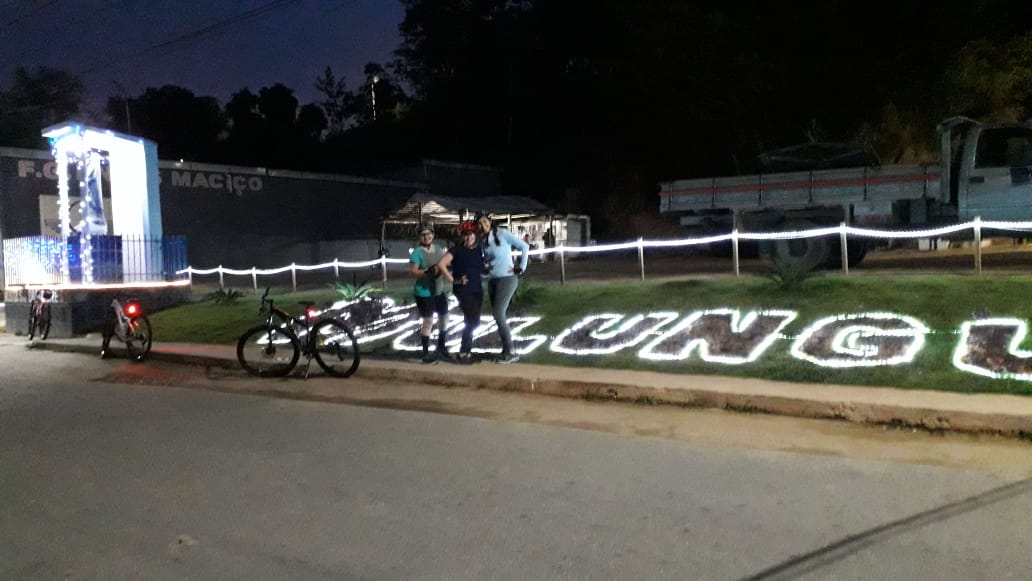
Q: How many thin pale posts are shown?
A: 11